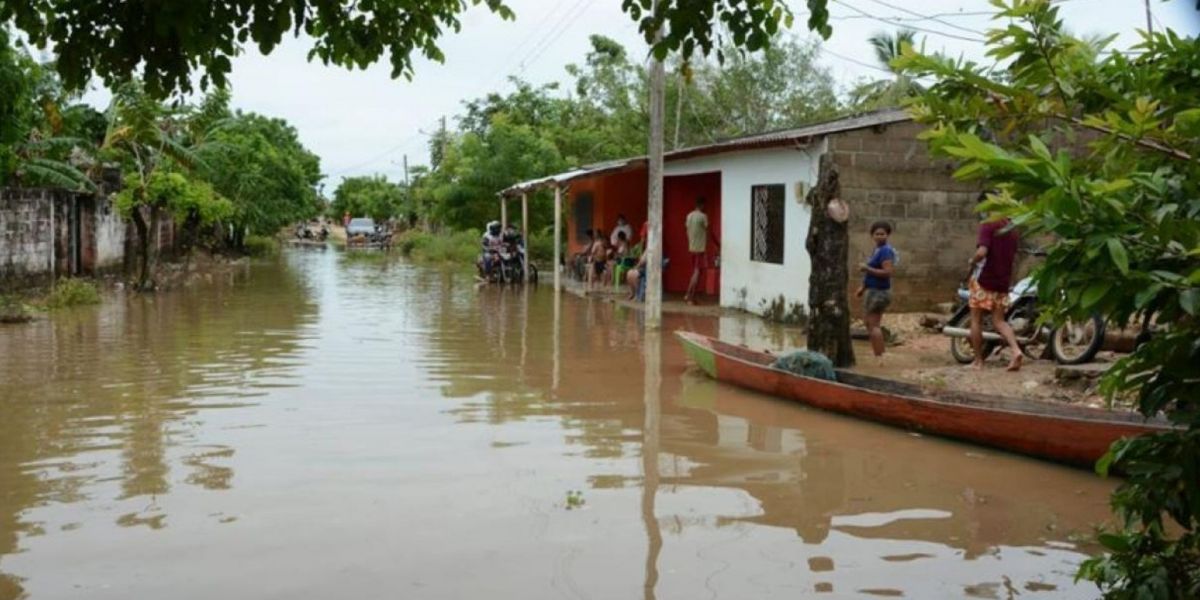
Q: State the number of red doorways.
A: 1